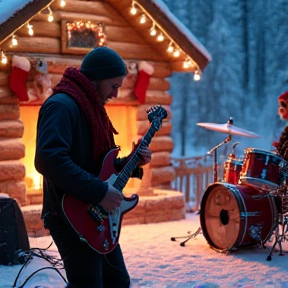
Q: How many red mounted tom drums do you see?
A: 2